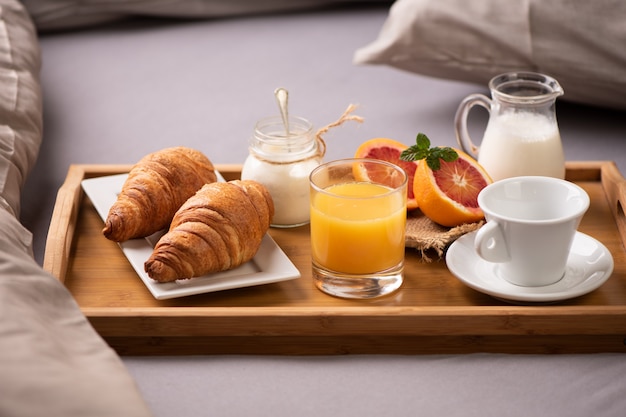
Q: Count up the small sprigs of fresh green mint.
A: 1